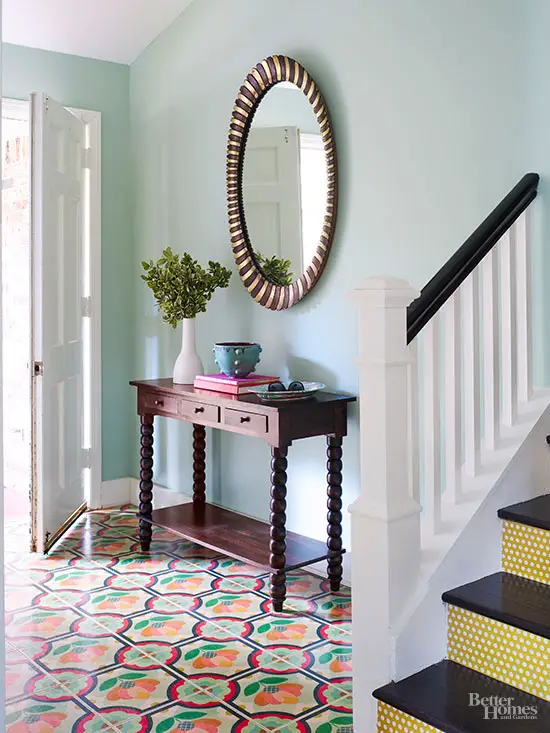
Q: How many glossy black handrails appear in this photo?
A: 1